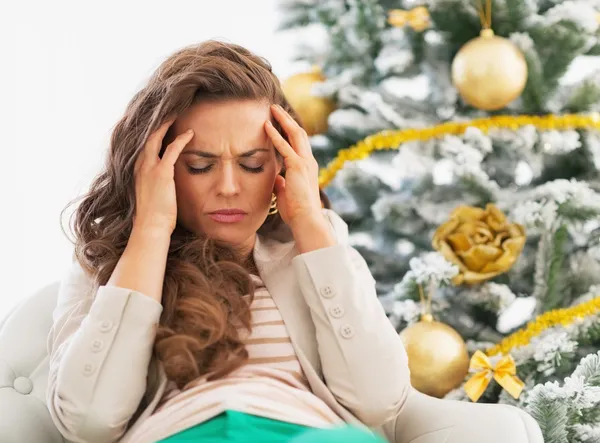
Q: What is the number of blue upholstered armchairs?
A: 0